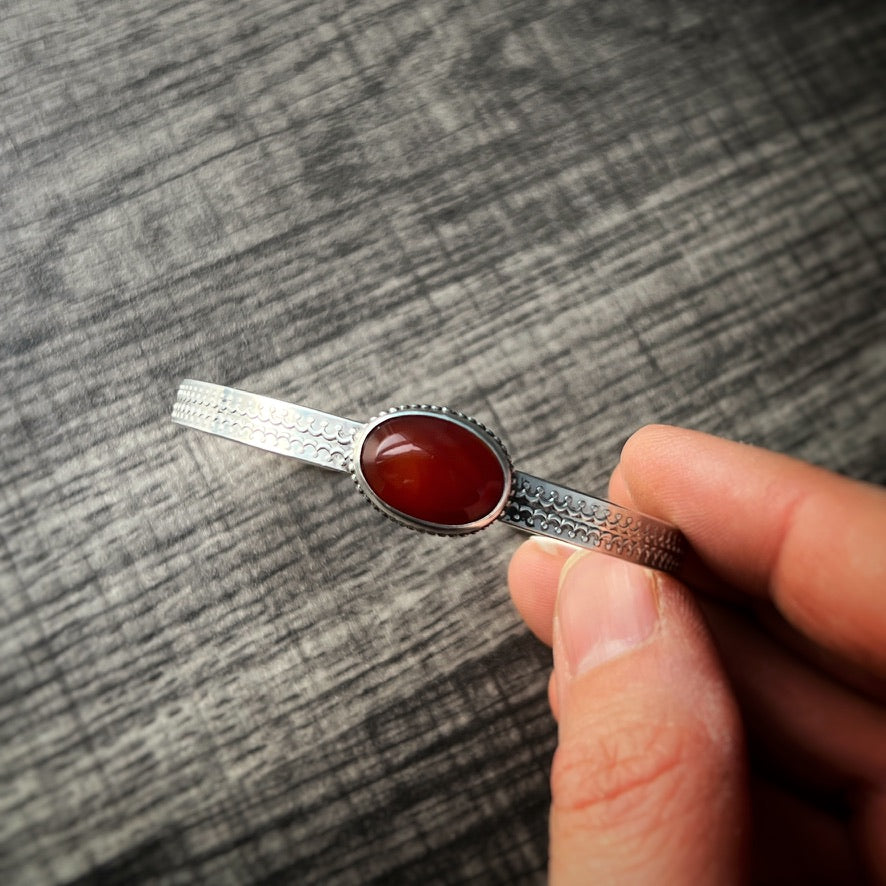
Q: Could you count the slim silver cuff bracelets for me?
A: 1